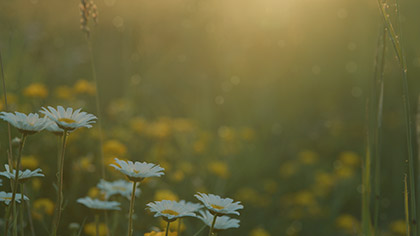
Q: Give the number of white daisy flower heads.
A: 12